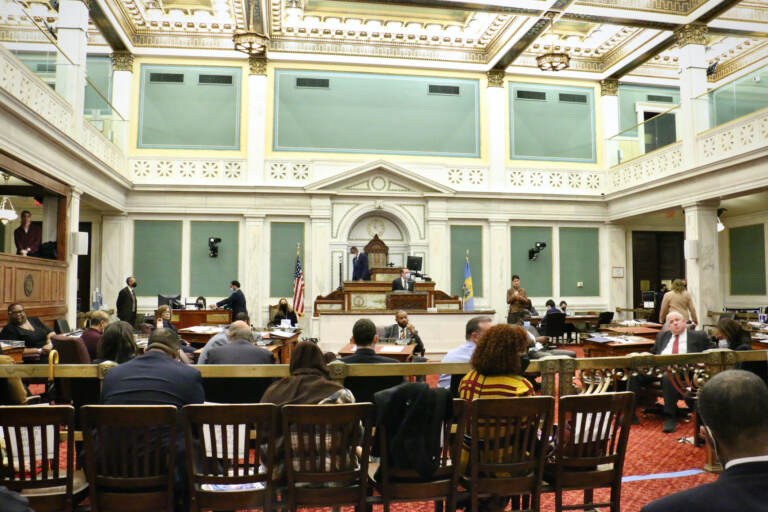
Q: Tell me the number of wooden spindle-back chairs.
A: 7